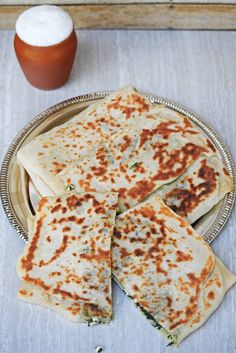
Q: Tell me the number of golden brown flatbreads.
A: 4